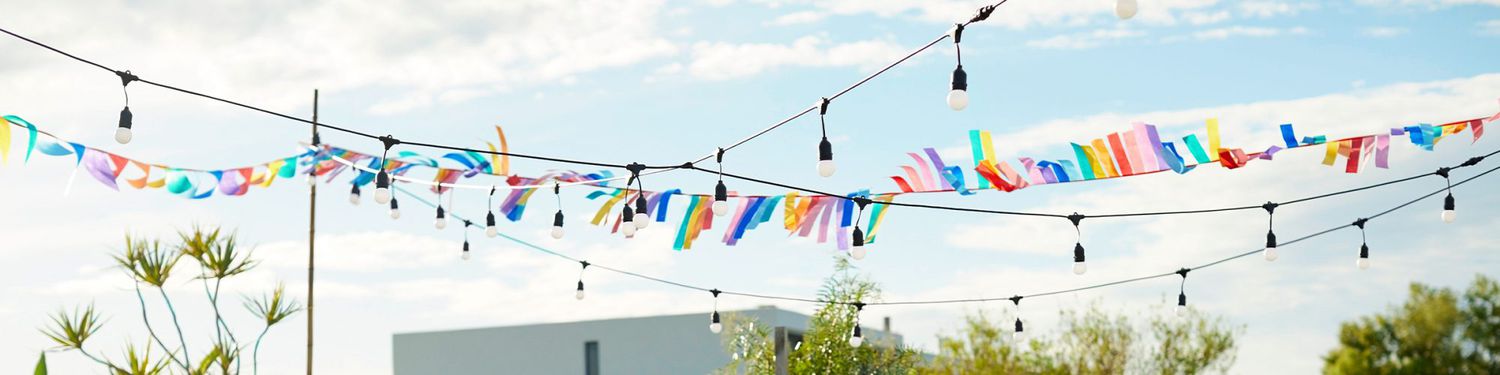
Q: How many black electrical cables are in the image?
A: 3